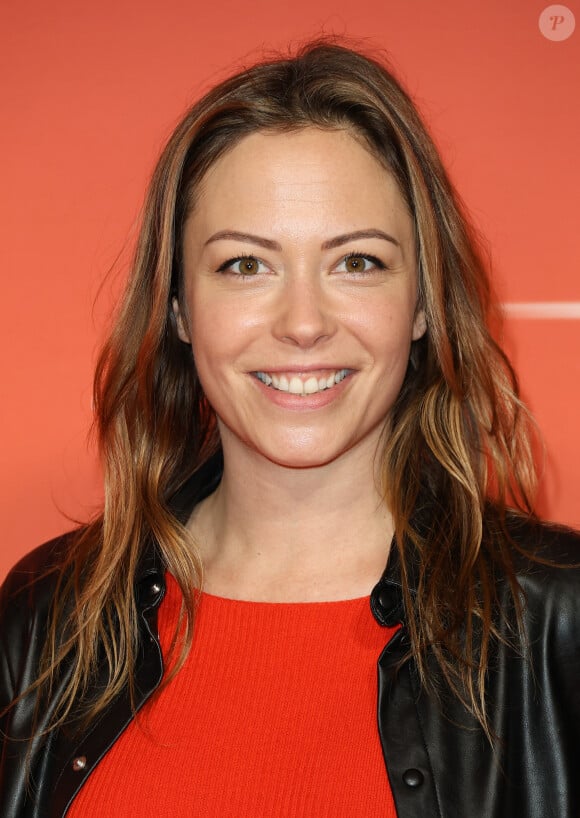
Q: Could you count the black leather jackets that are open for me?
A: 1